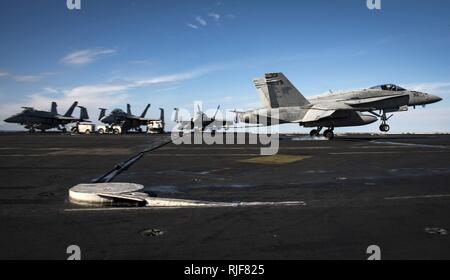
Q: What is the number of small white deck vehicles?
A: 3